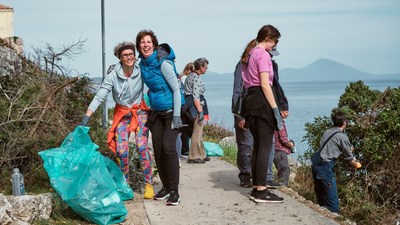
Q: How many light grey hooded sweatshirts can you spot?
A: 1